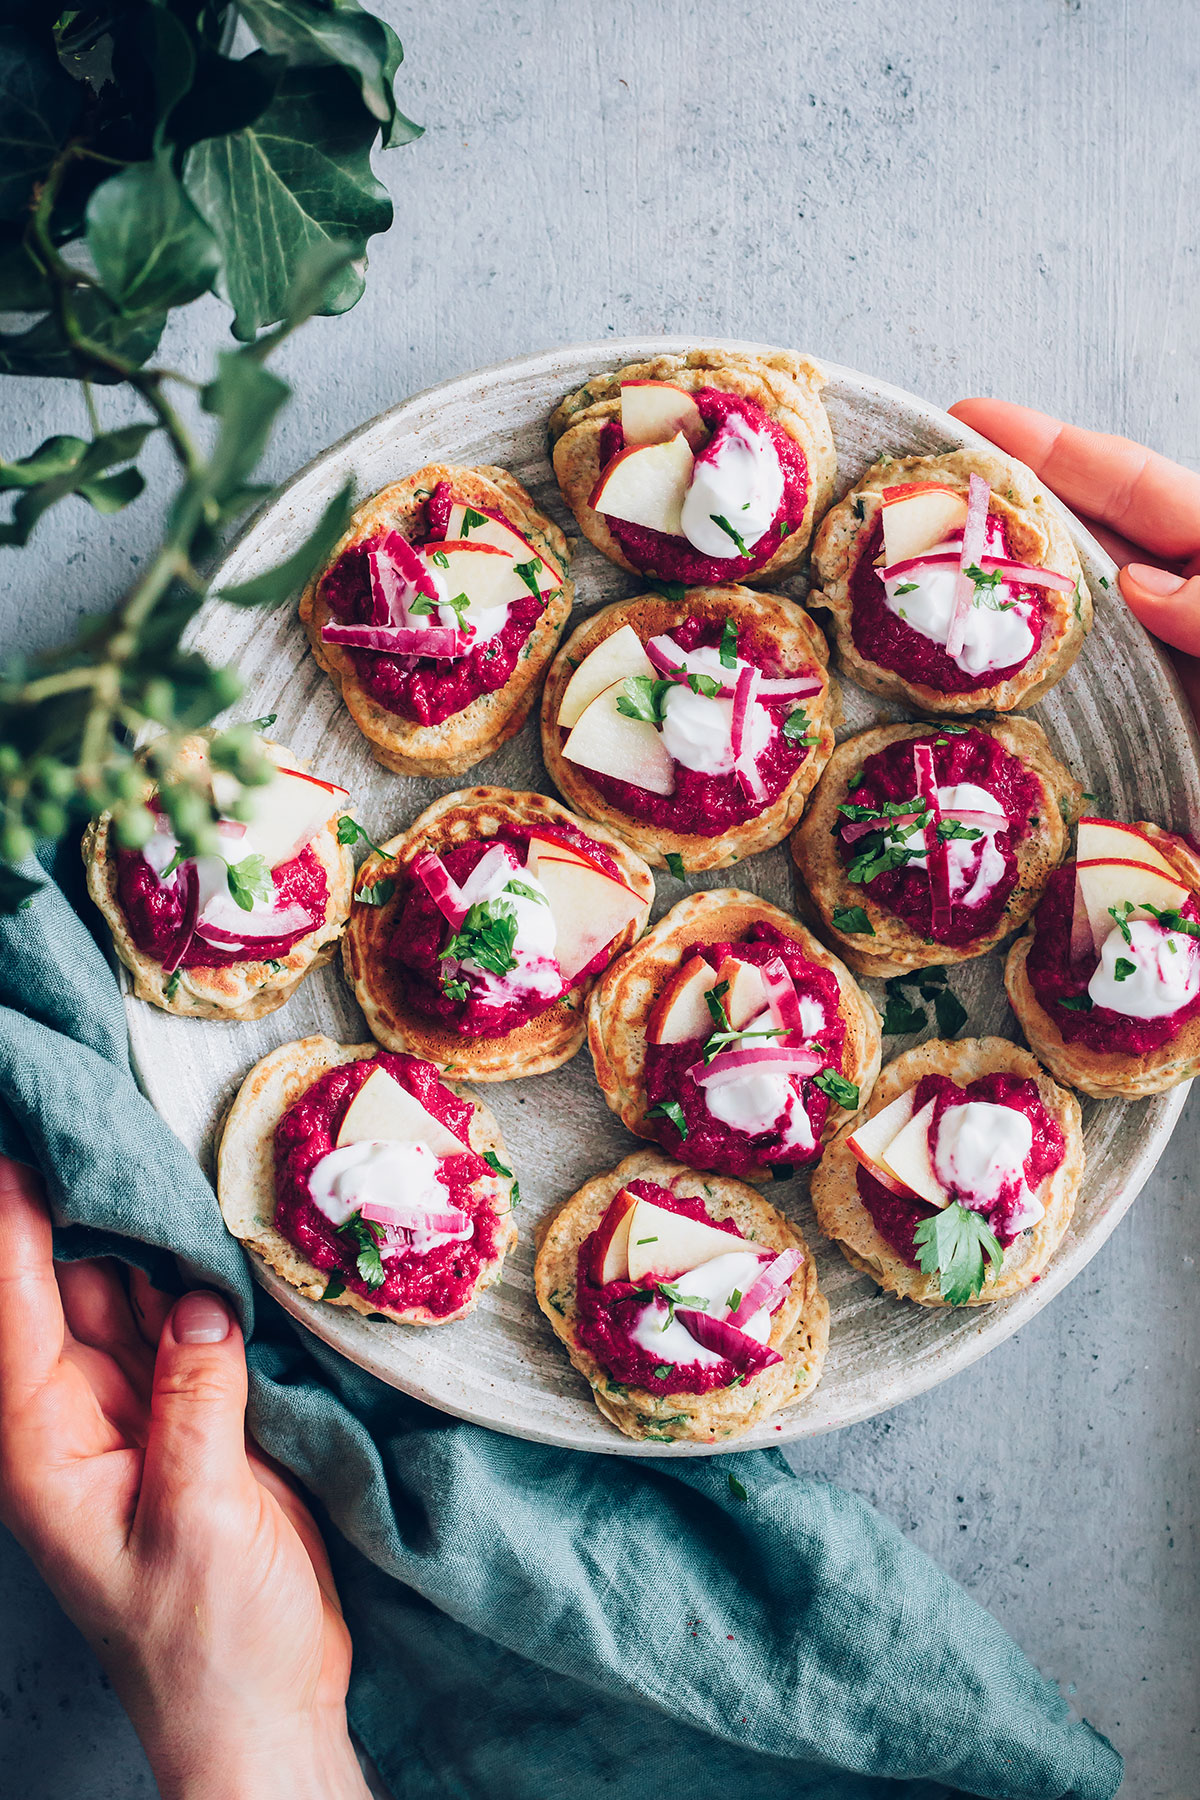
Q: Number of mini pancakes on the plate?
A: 12